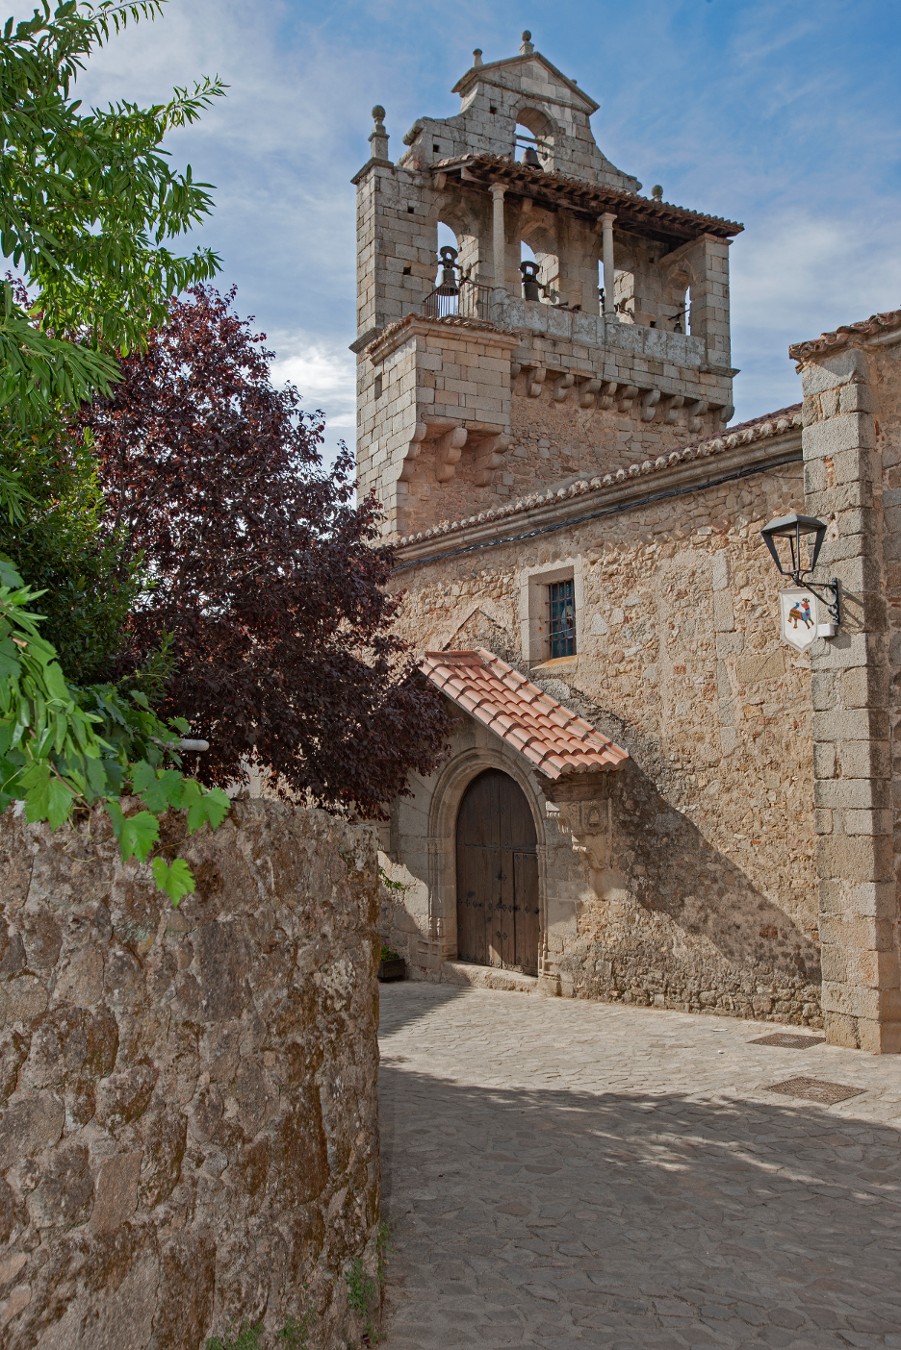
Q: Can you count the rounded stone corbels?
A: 13